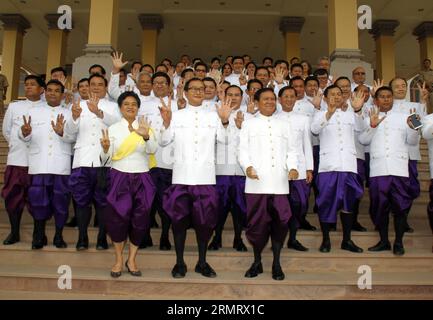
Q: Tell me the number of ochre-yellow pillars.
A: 8